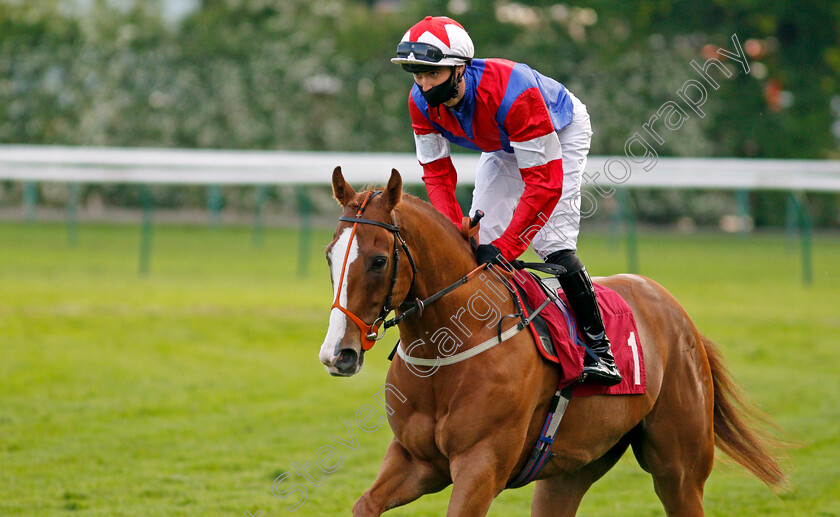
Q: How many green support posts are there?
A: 11